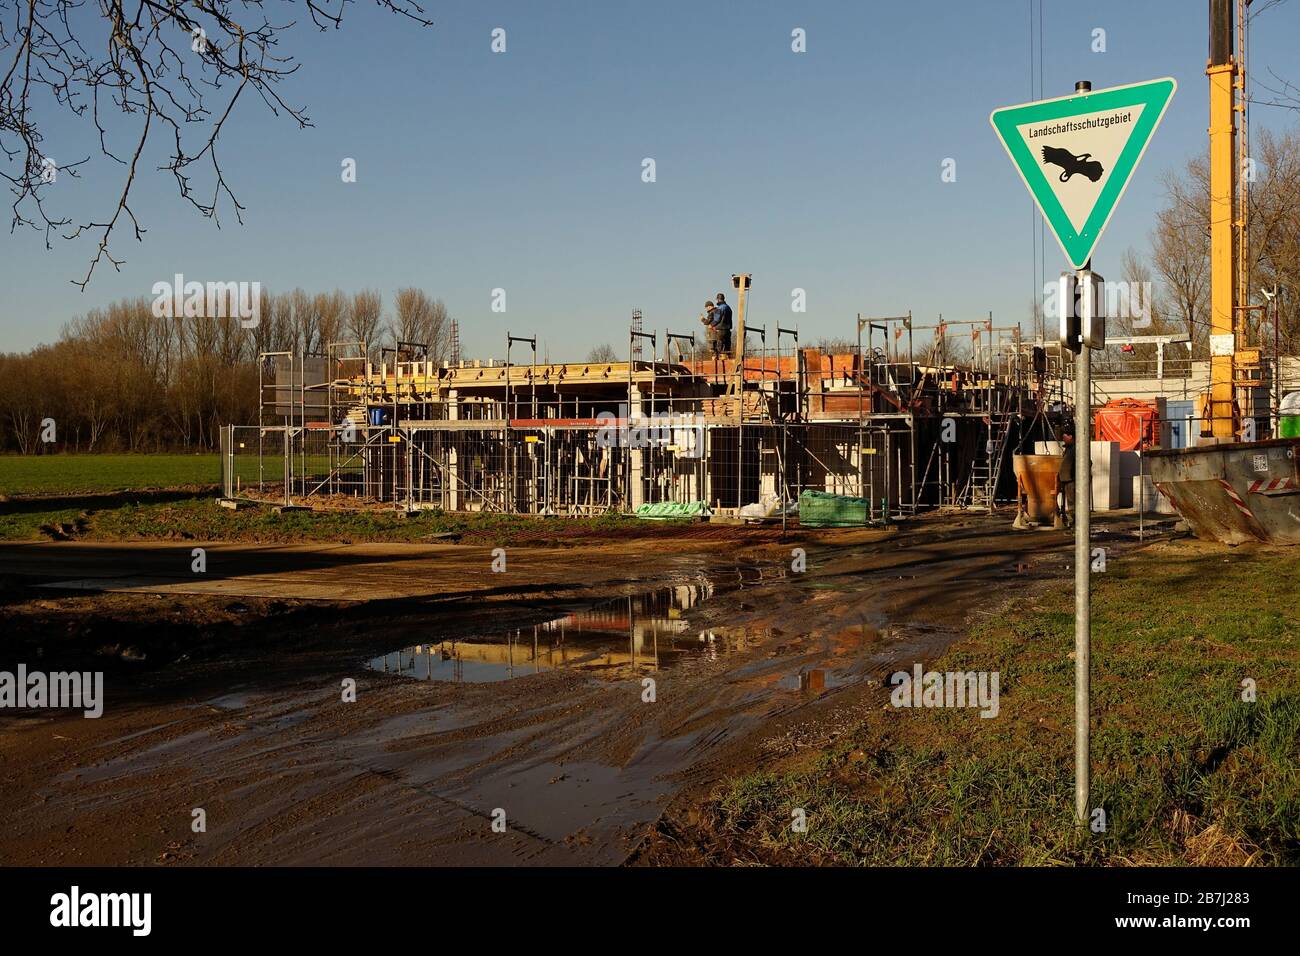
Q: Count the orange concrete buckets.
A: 1